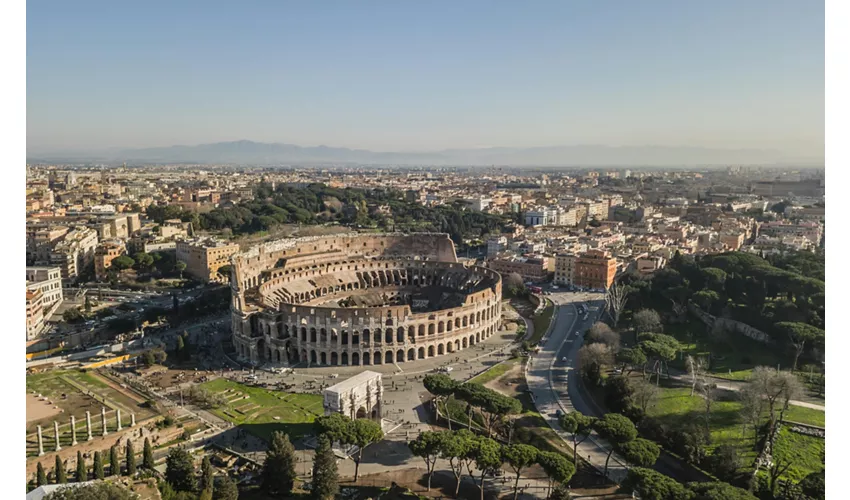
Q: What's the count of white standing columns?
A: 7